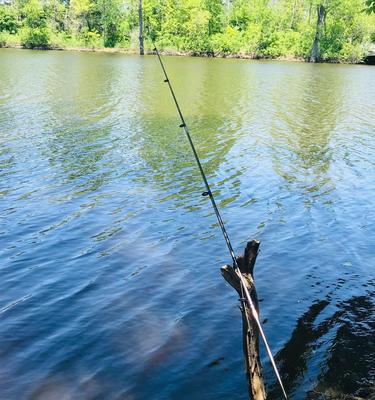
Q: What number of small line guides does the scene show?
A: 4